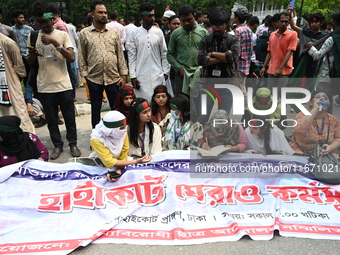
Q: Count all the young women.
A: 10